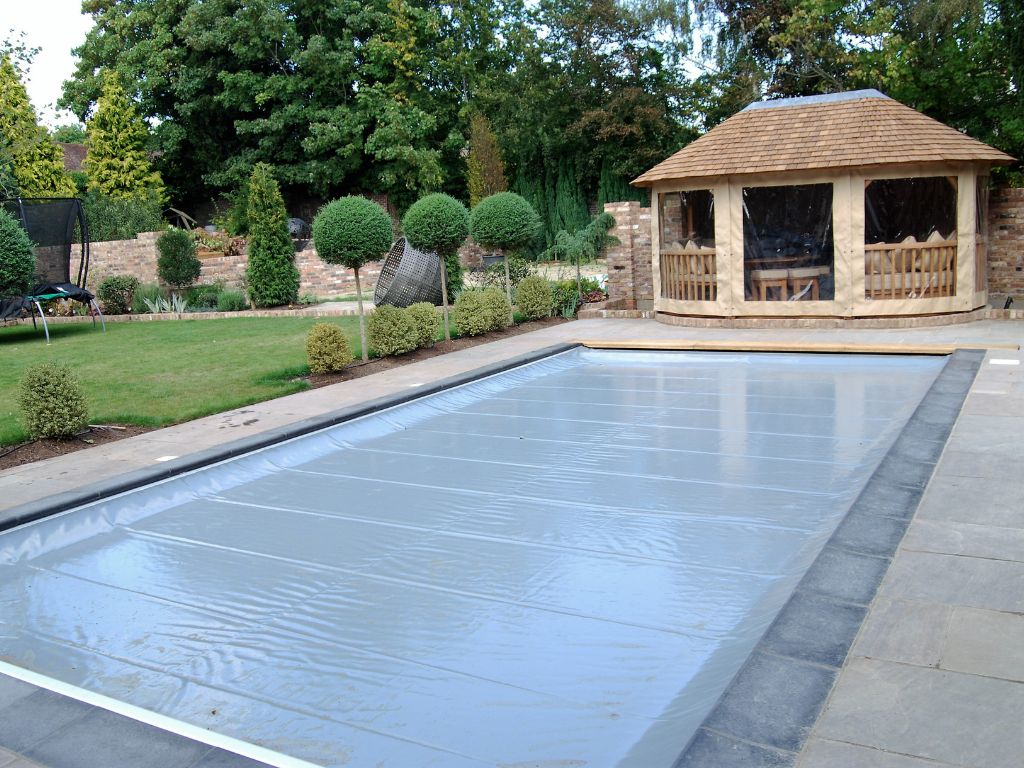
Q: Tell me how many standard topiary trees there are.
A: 3